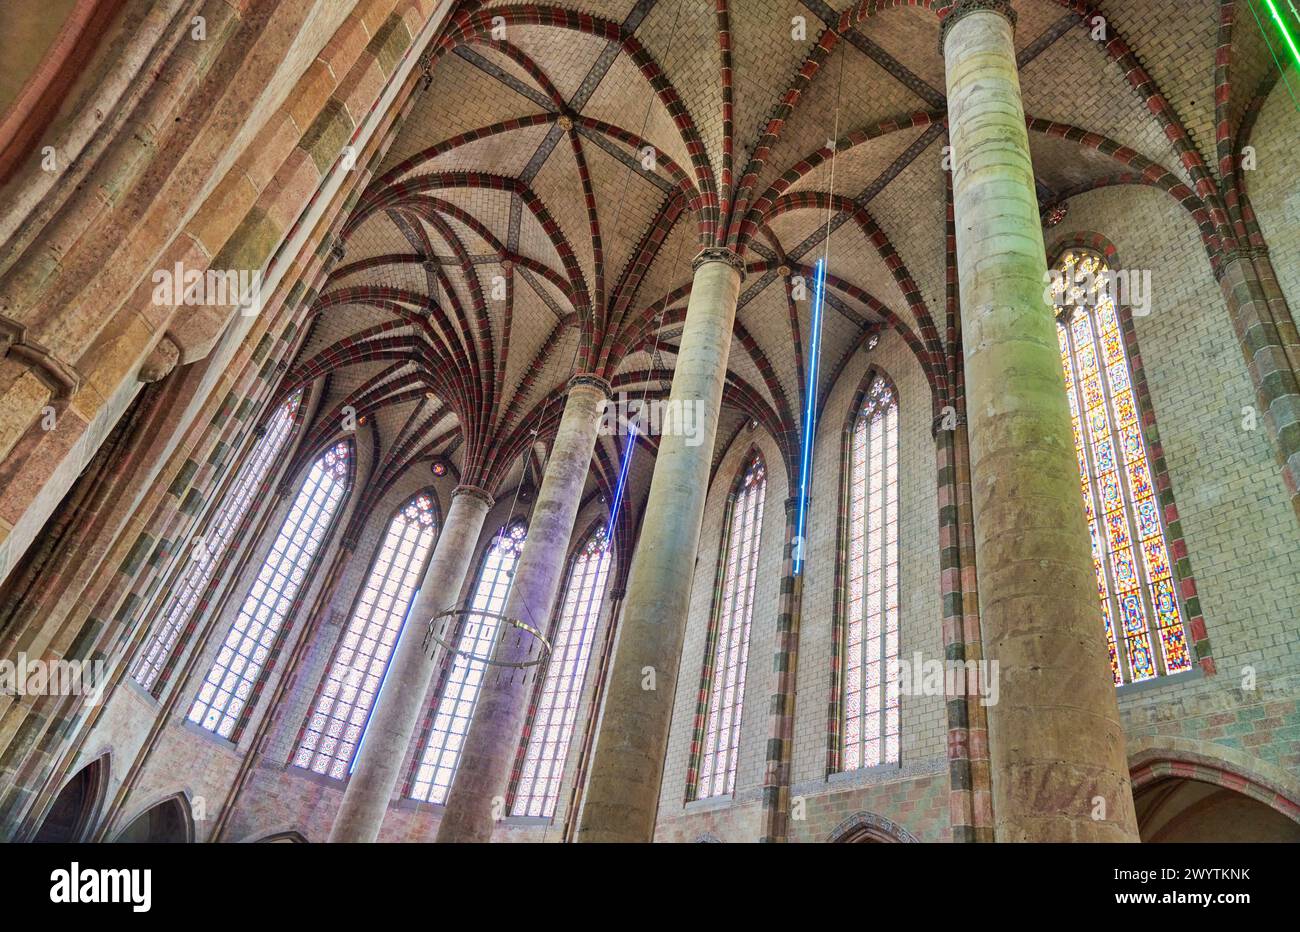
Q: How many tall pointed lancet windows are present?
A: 8